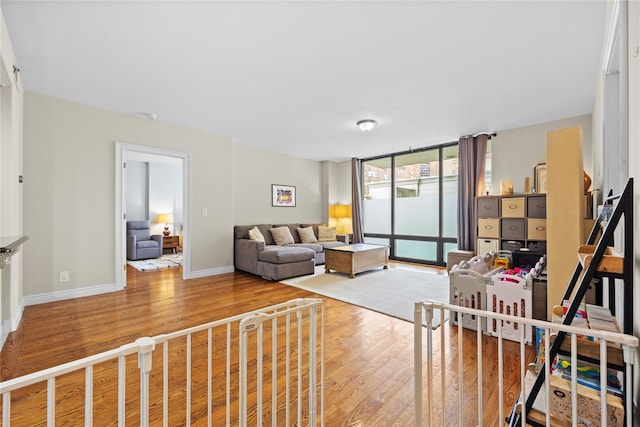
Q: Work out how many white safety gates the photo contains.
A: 2